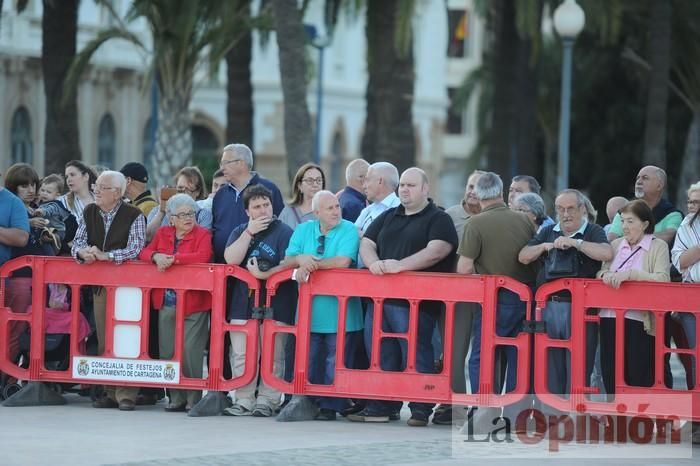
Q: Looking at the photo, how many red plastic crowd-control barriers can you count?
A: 3